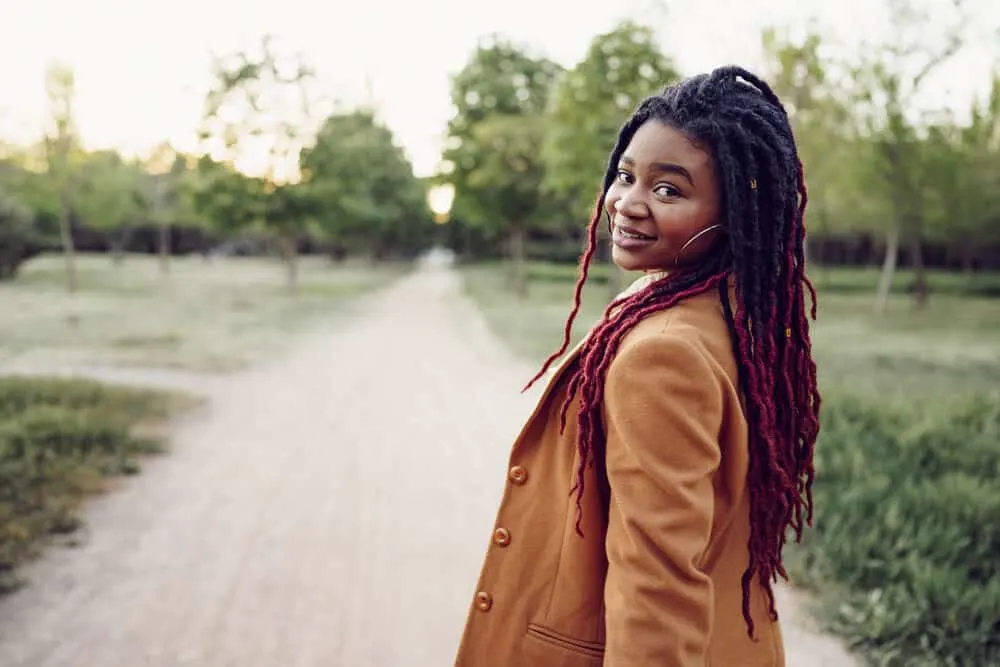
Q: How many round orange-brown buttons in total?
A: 3